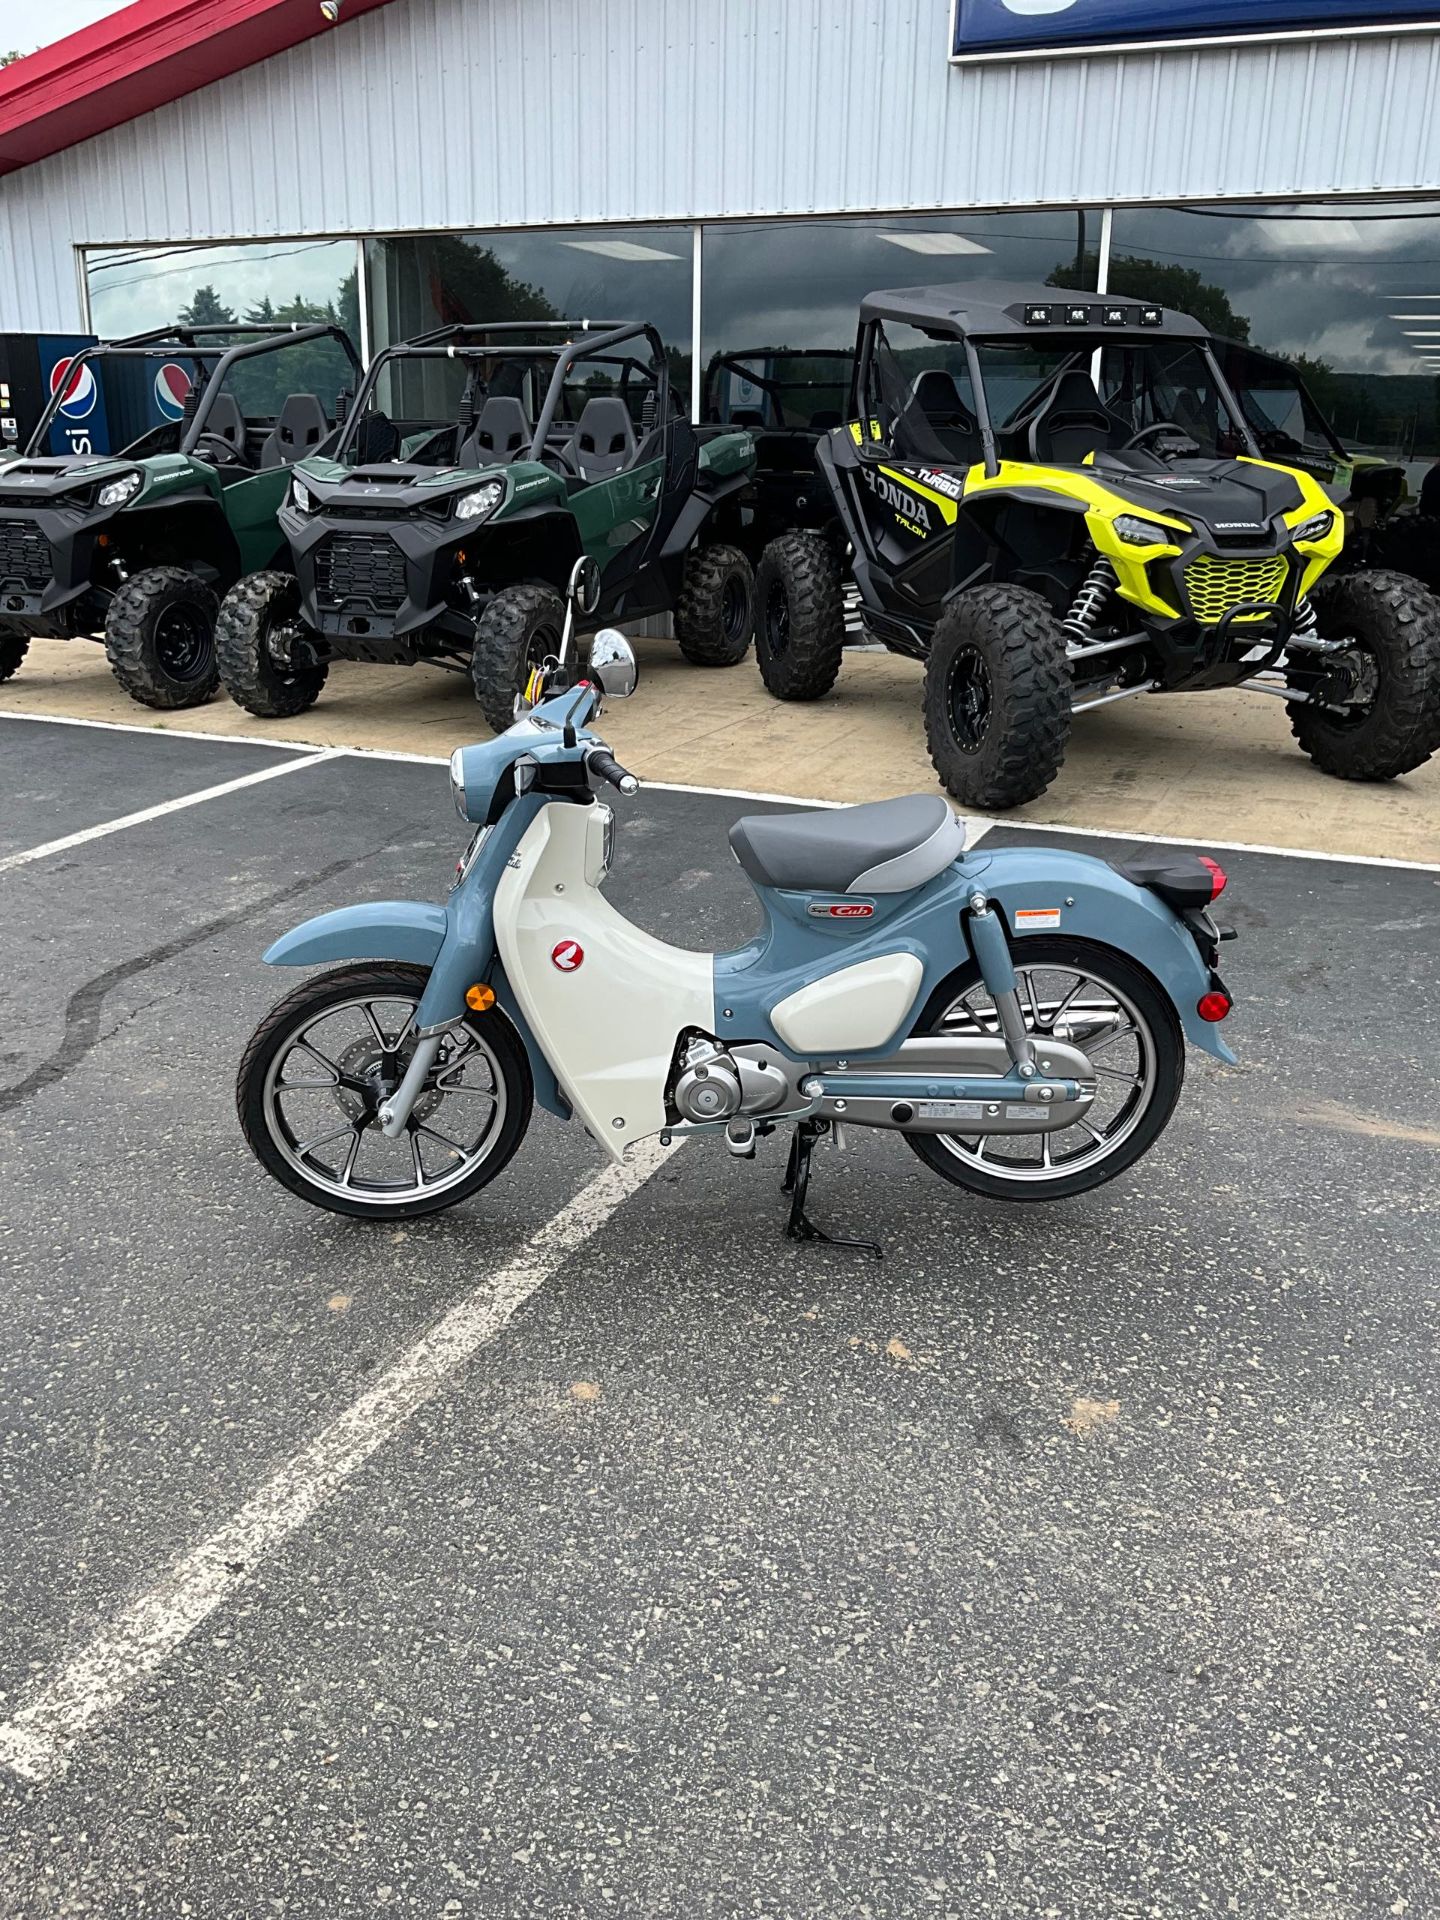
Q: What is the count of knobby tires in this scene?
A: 8